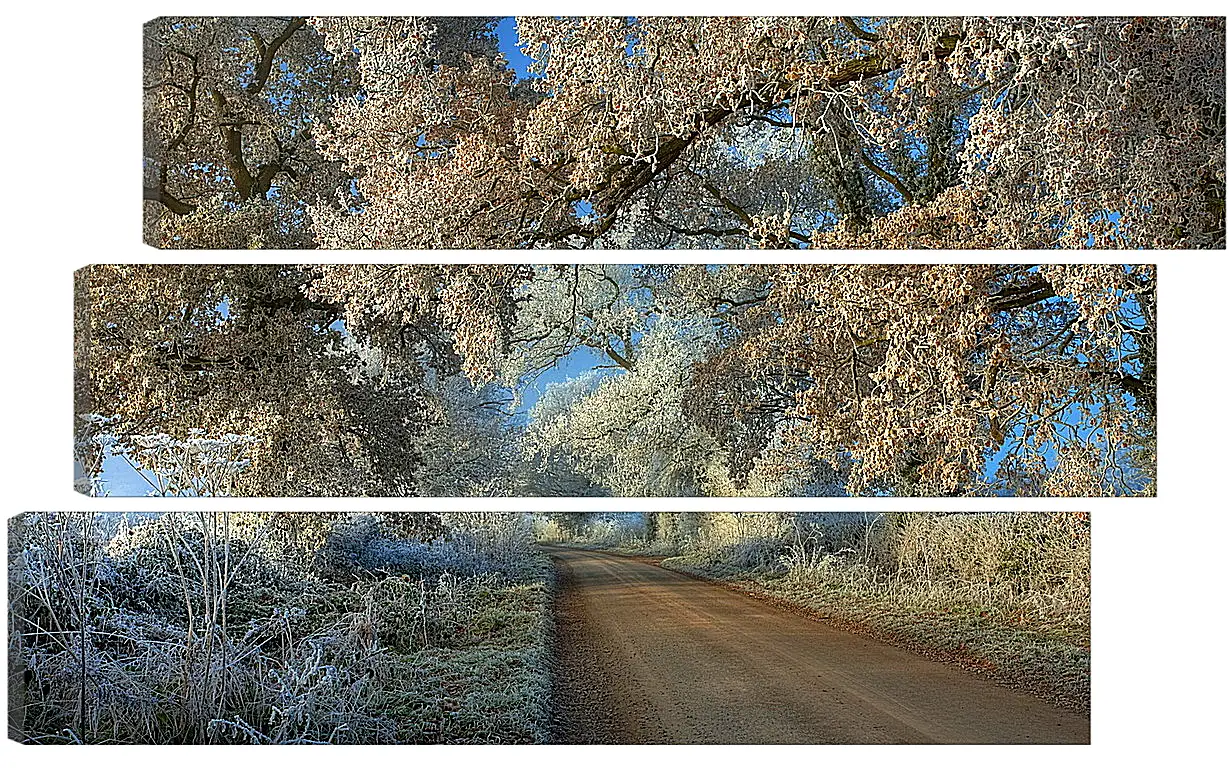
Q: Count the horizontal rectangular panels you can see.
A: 3